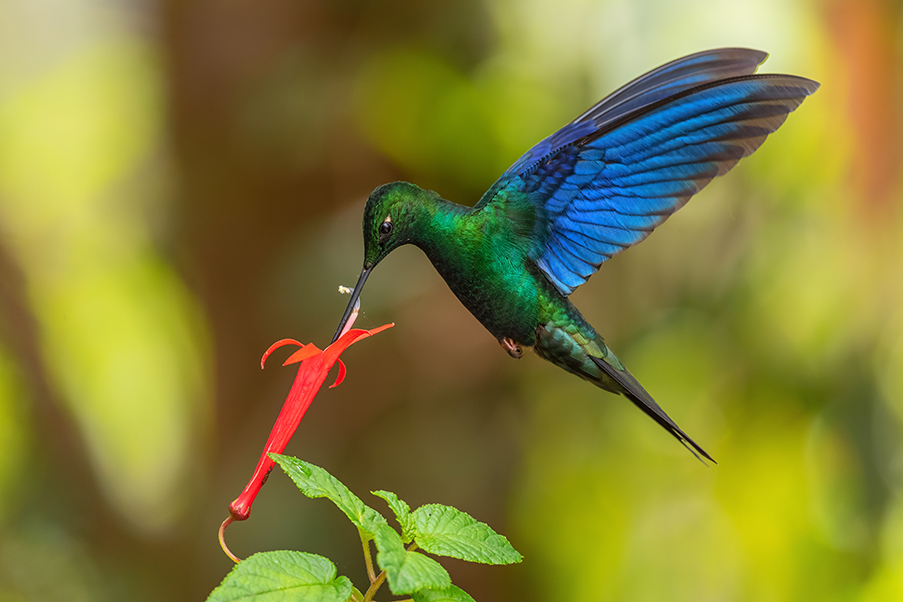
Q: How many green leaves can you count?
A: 6